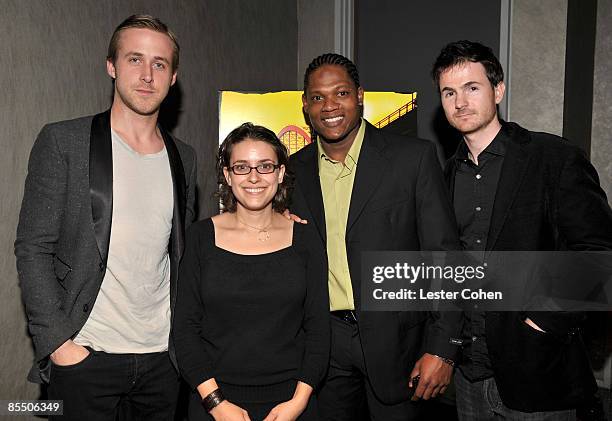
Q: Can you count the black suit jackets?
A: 2